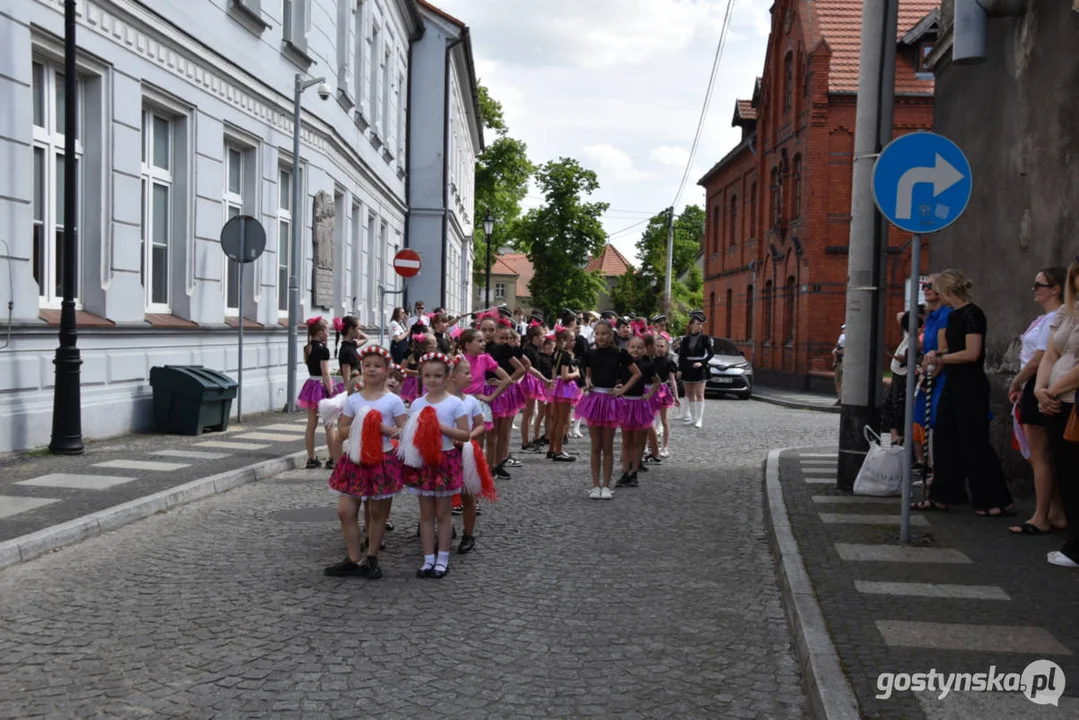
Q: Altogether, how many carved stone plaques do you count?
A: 1